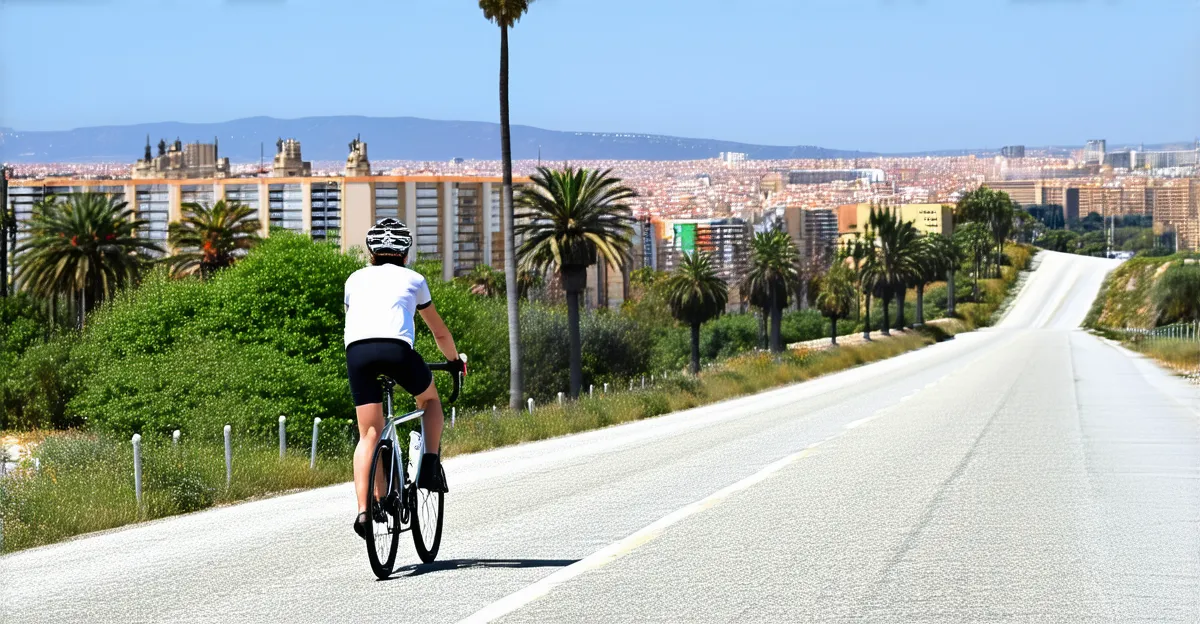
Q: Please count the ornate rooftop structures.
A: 3